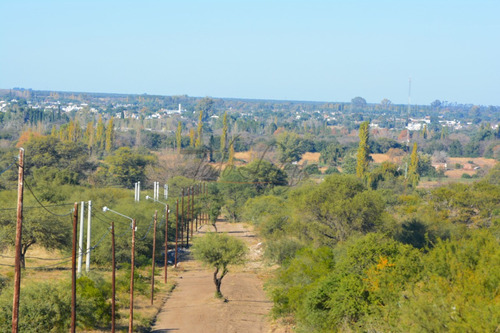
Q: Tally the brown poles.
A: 14